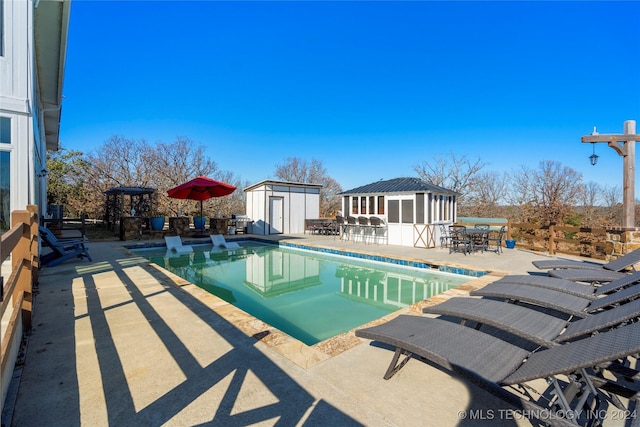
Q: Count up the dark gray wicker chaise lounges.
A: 6